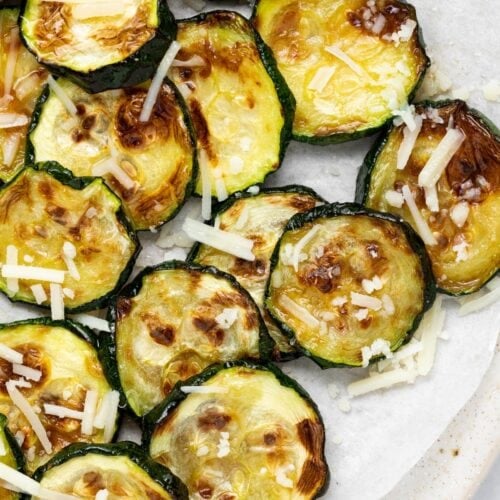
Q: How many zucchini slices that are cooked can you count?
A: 14